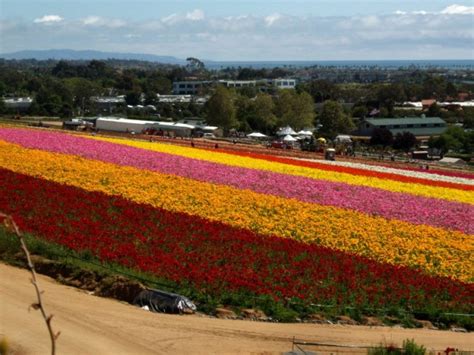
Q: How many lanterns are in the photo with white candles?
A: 0